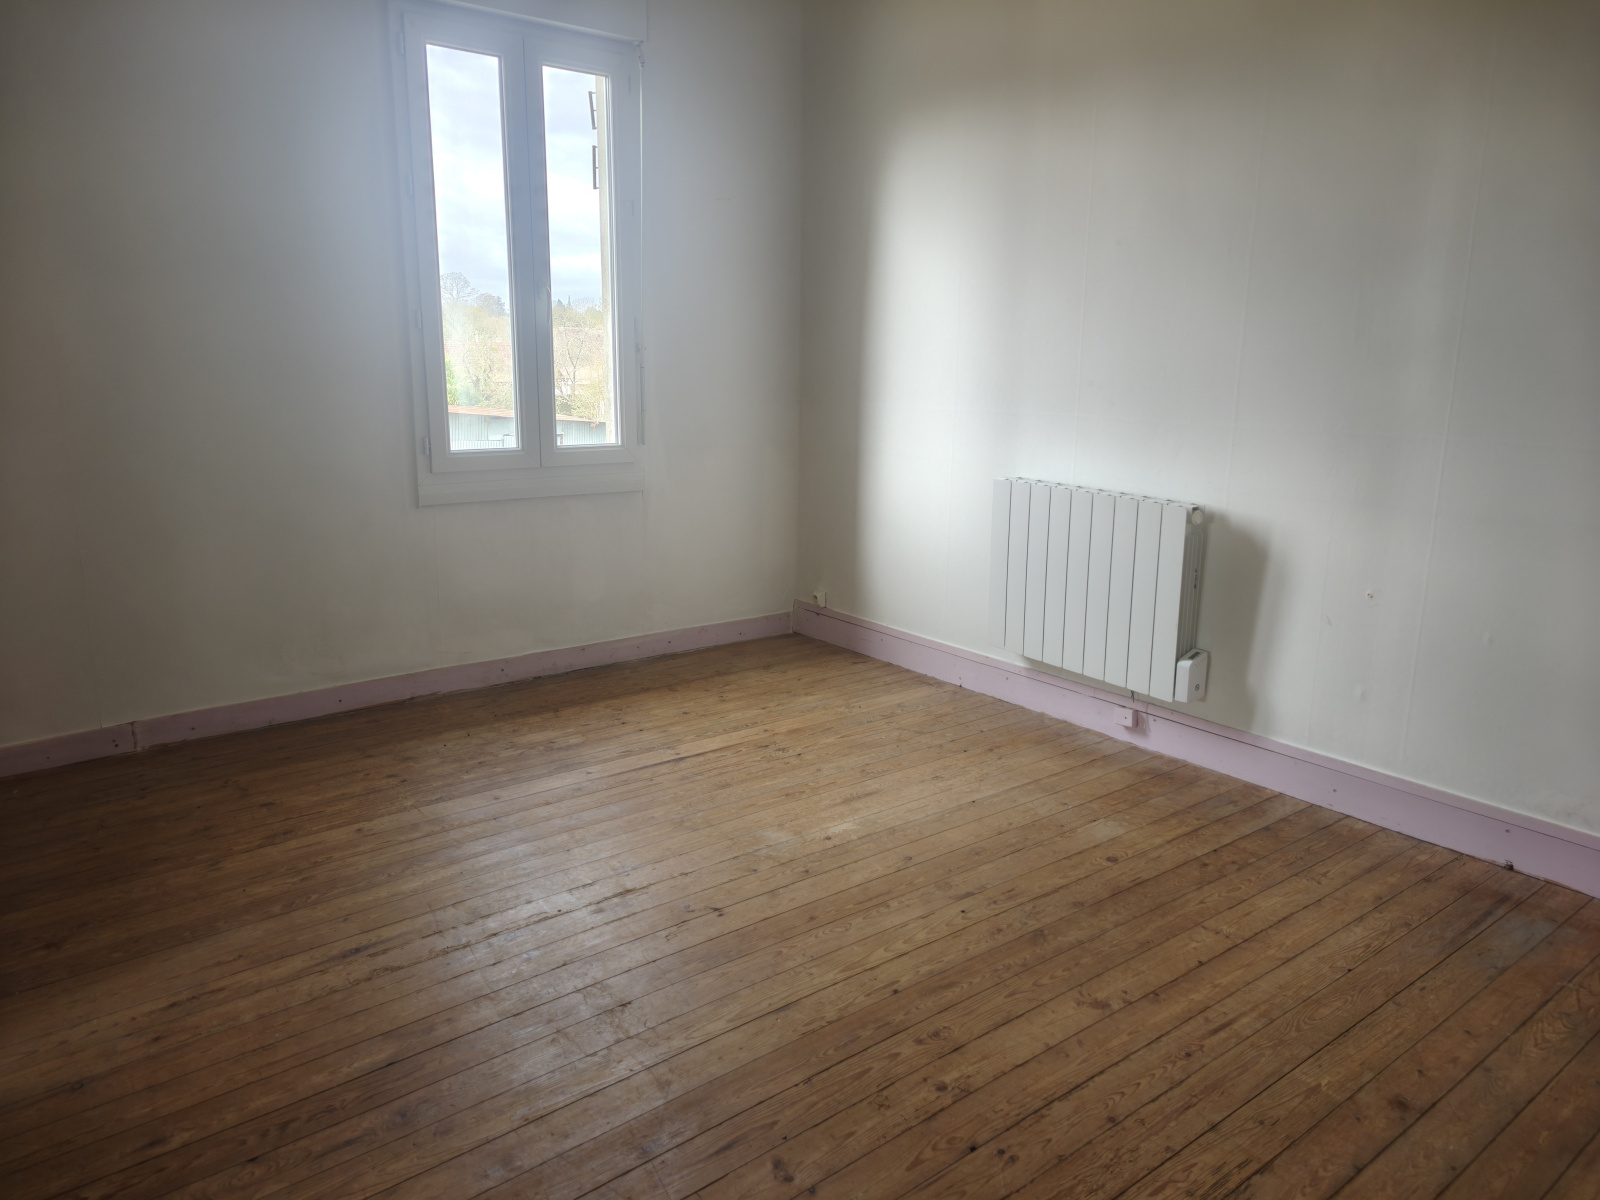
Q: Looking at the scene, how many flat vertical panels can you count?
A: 9